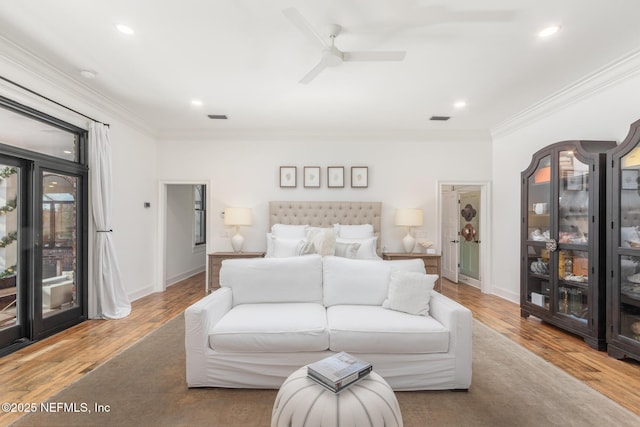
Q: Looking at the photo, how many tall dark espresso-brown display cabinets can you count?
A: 2